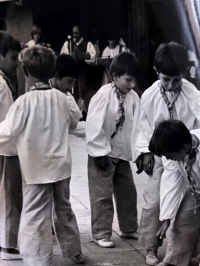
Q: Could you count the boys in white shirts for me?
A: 6